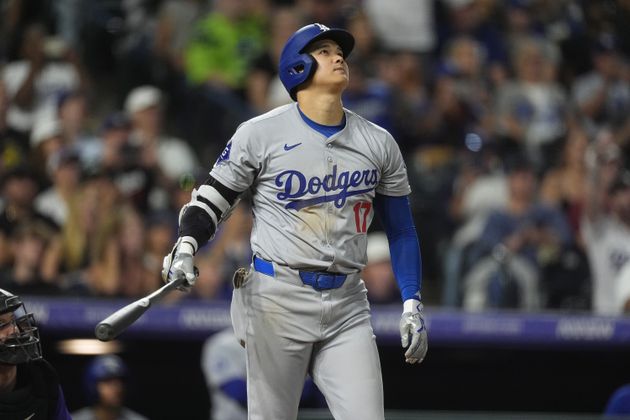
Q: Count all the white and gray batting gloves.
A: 2